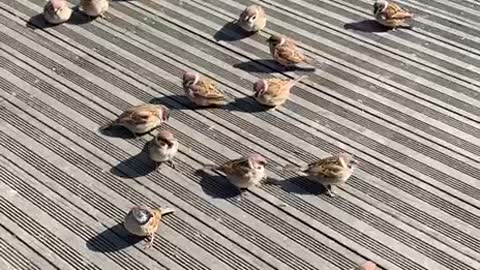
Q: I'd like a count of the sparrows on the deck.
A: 12